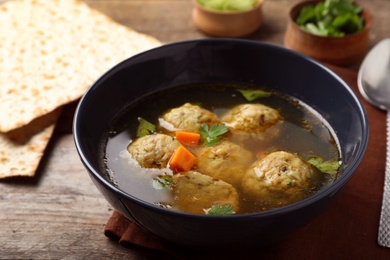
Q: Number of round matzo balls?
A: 6